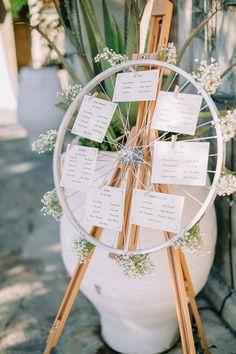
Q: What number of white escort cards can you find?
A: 7